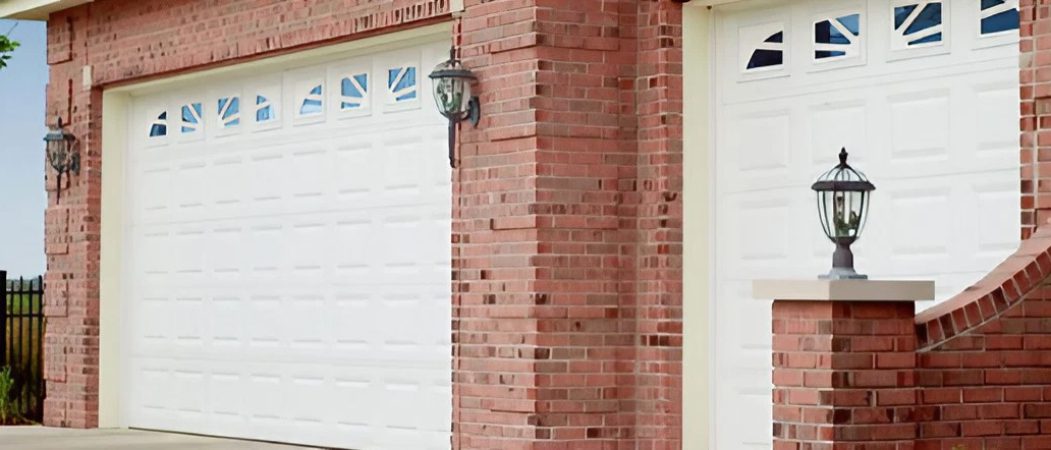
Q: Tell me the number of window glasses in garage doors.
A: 11